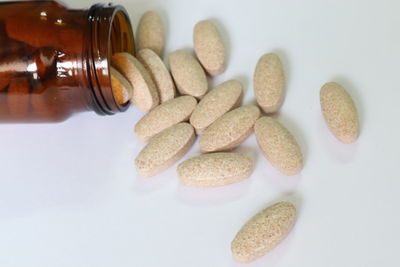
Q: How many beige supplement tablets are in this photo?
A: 15